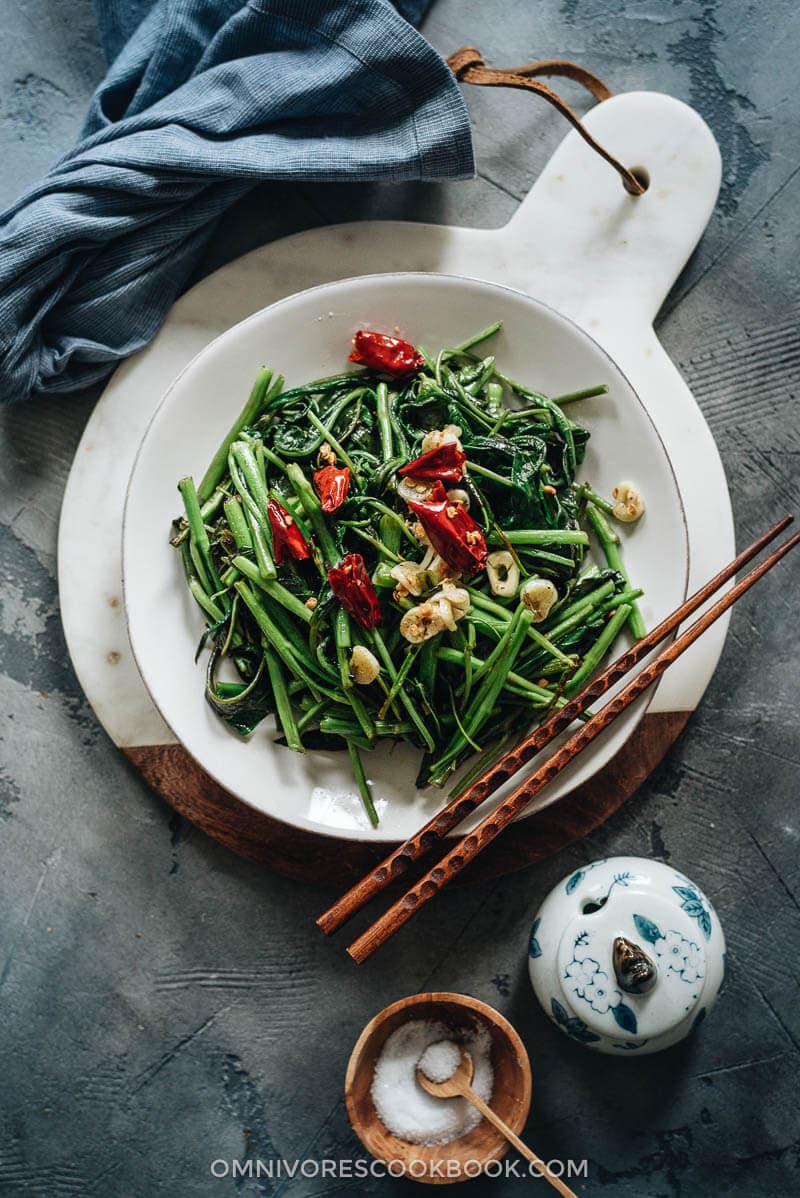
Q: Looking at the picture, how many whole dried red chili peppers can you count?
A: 6